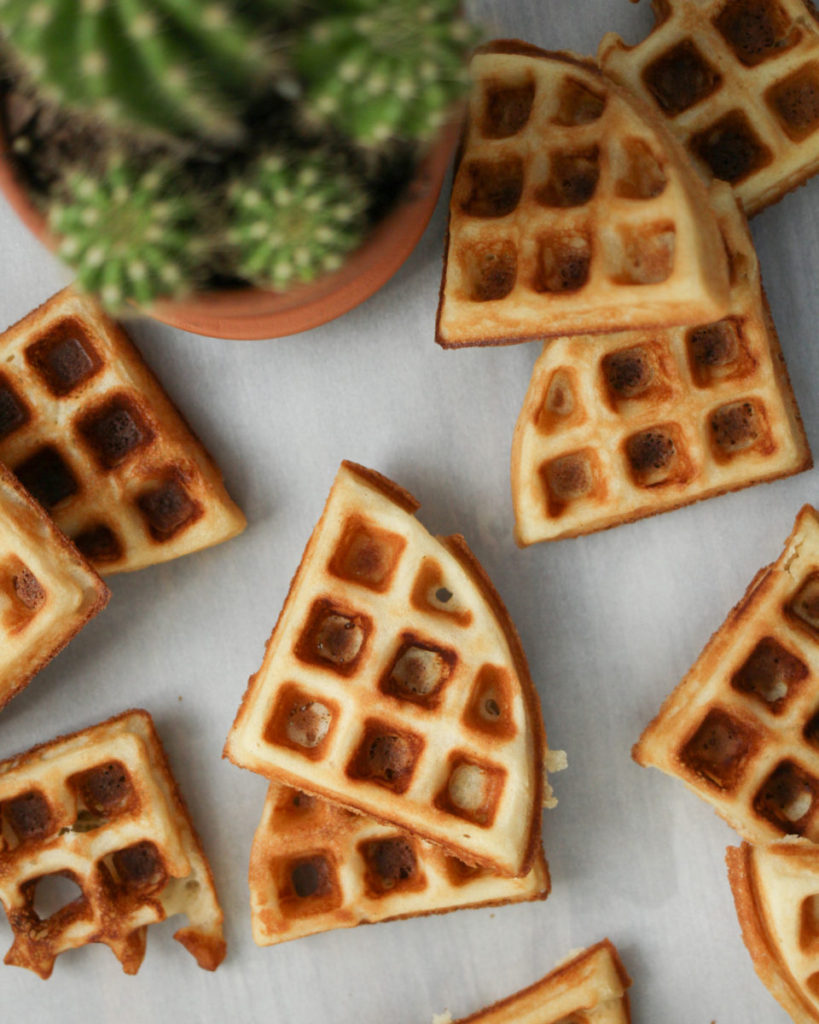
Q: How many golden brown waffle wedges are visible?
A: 11